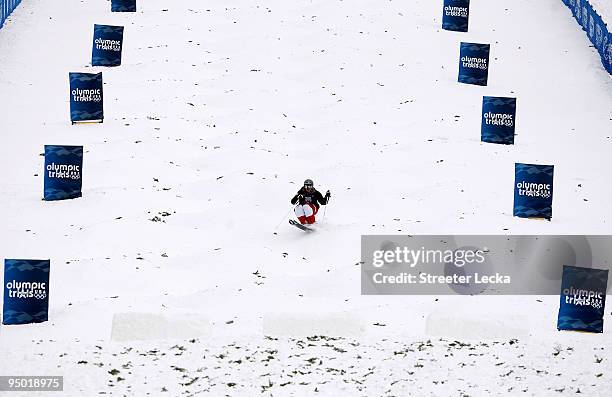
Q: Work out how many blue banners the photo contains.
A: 10